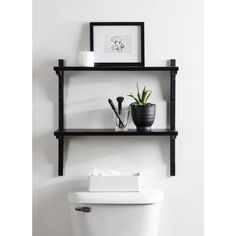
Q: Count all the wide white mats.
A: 1